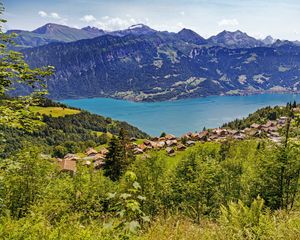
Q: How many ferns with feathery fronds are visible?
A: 1